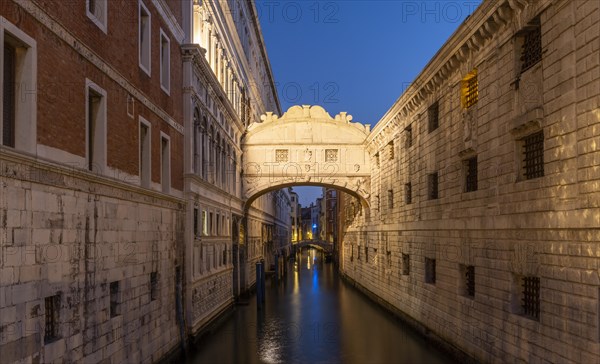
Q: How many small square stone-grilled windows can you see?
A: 2